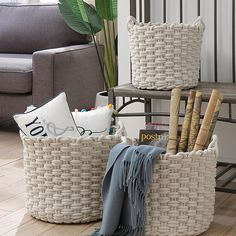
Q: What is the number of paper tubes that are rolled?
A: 5